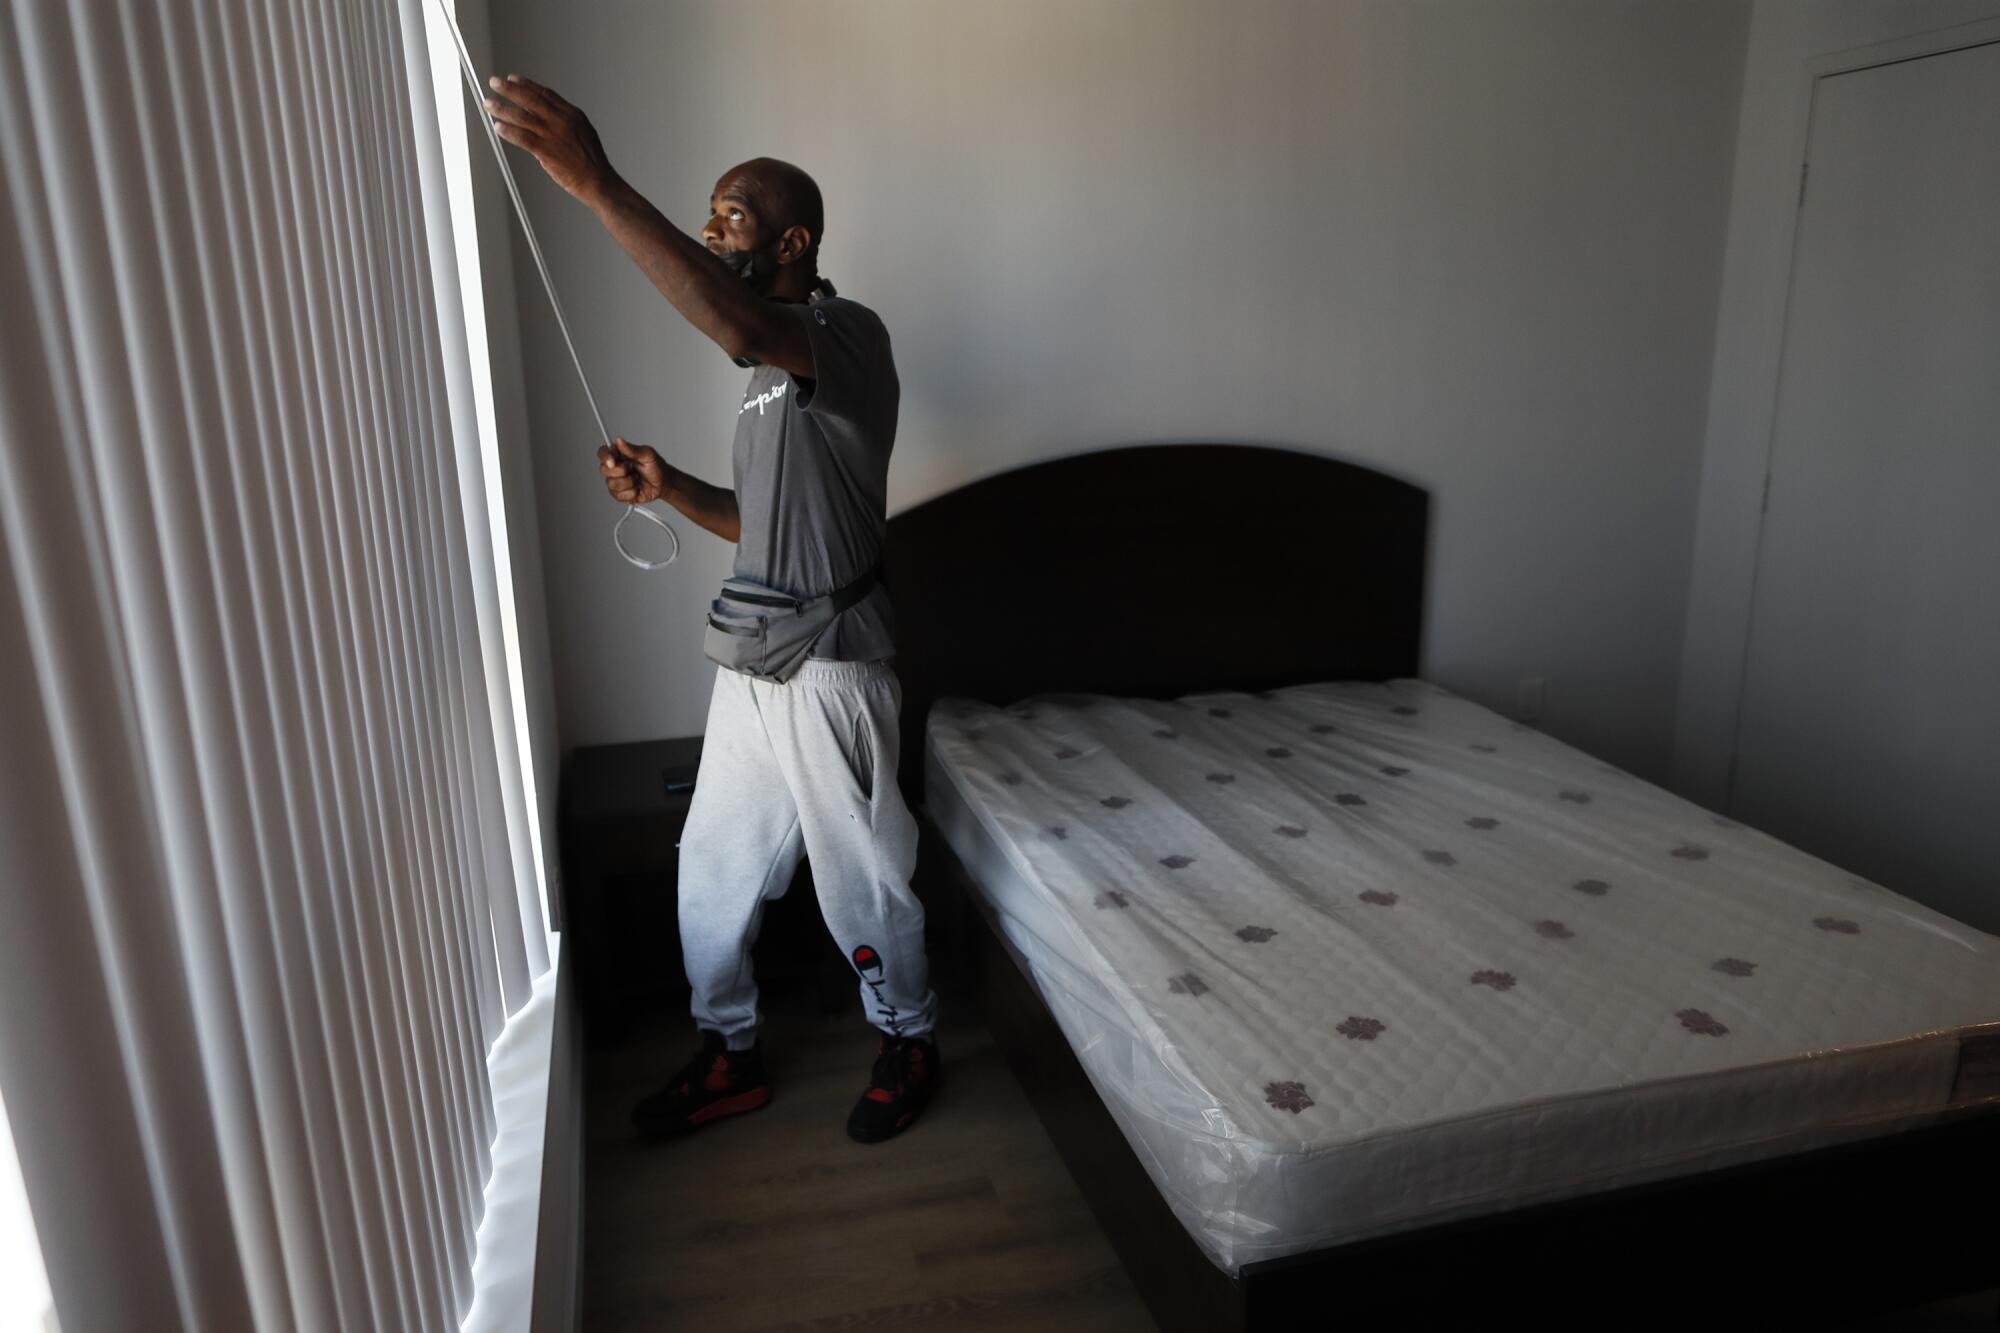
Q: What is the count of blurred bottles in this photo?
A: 0